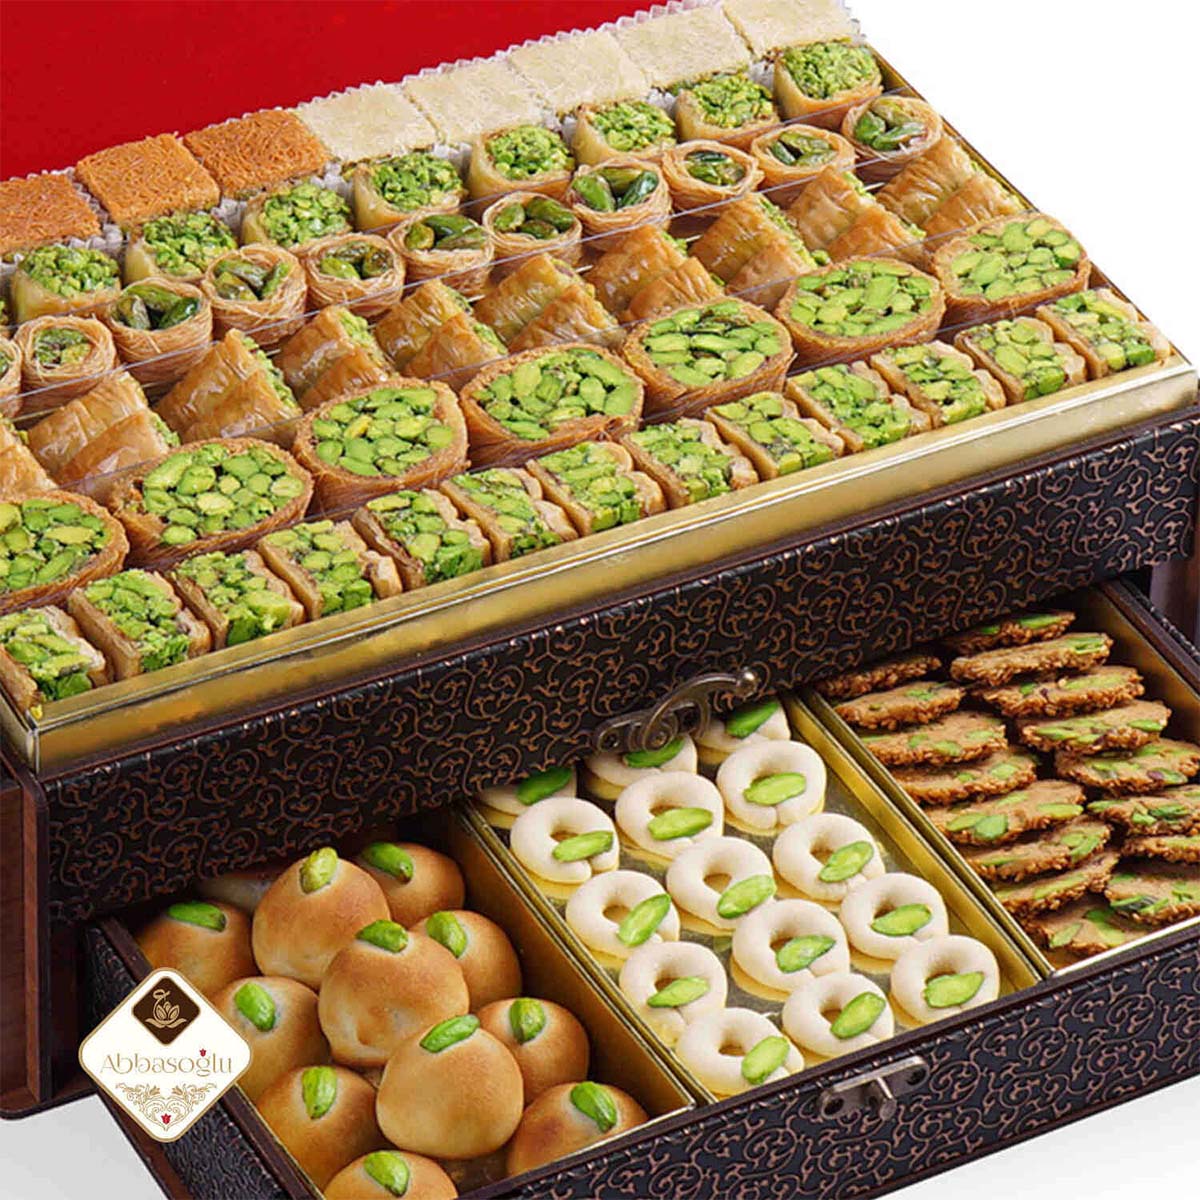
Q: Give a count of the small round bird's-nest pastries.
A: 11